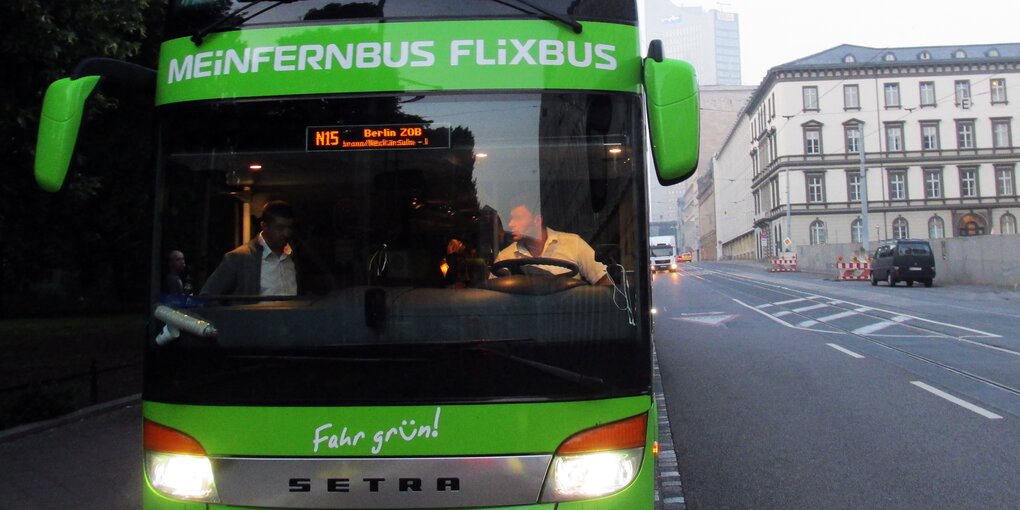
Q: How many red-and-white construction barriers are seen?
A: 2